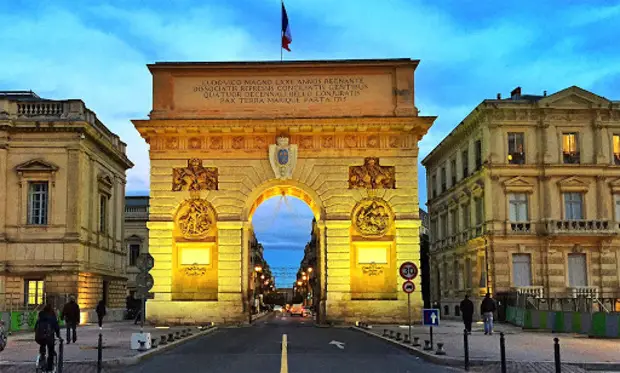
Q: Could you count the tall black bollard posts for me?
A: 5